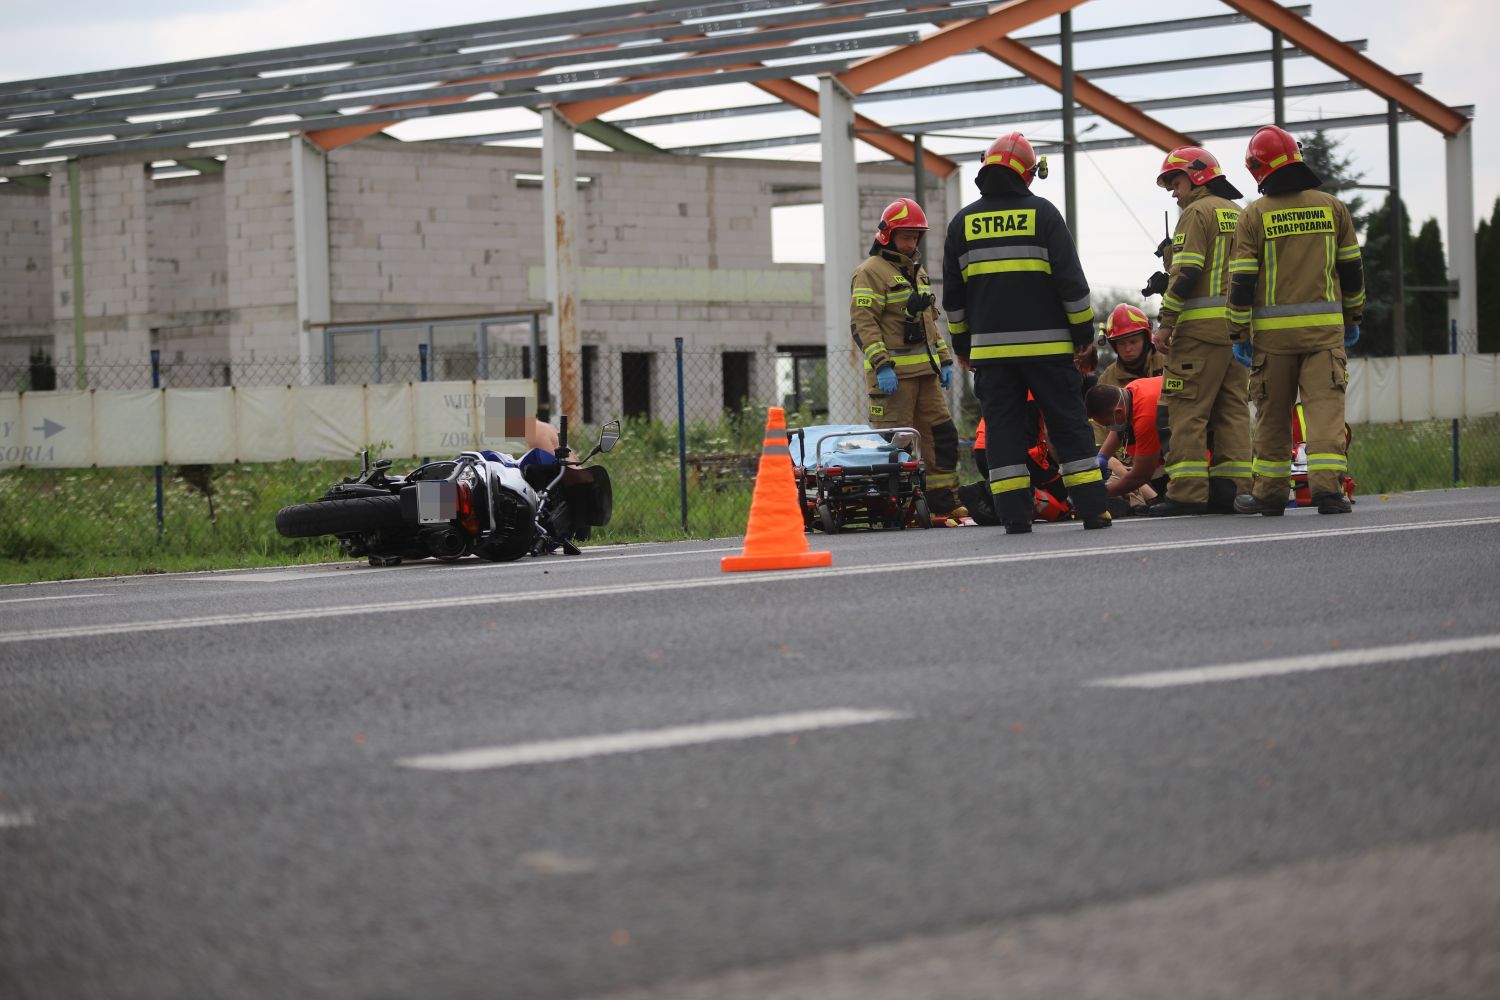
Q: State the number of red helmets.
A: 5